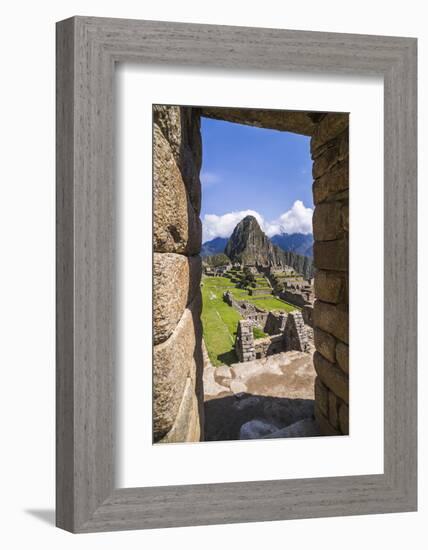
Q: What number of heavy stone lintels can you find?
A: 1